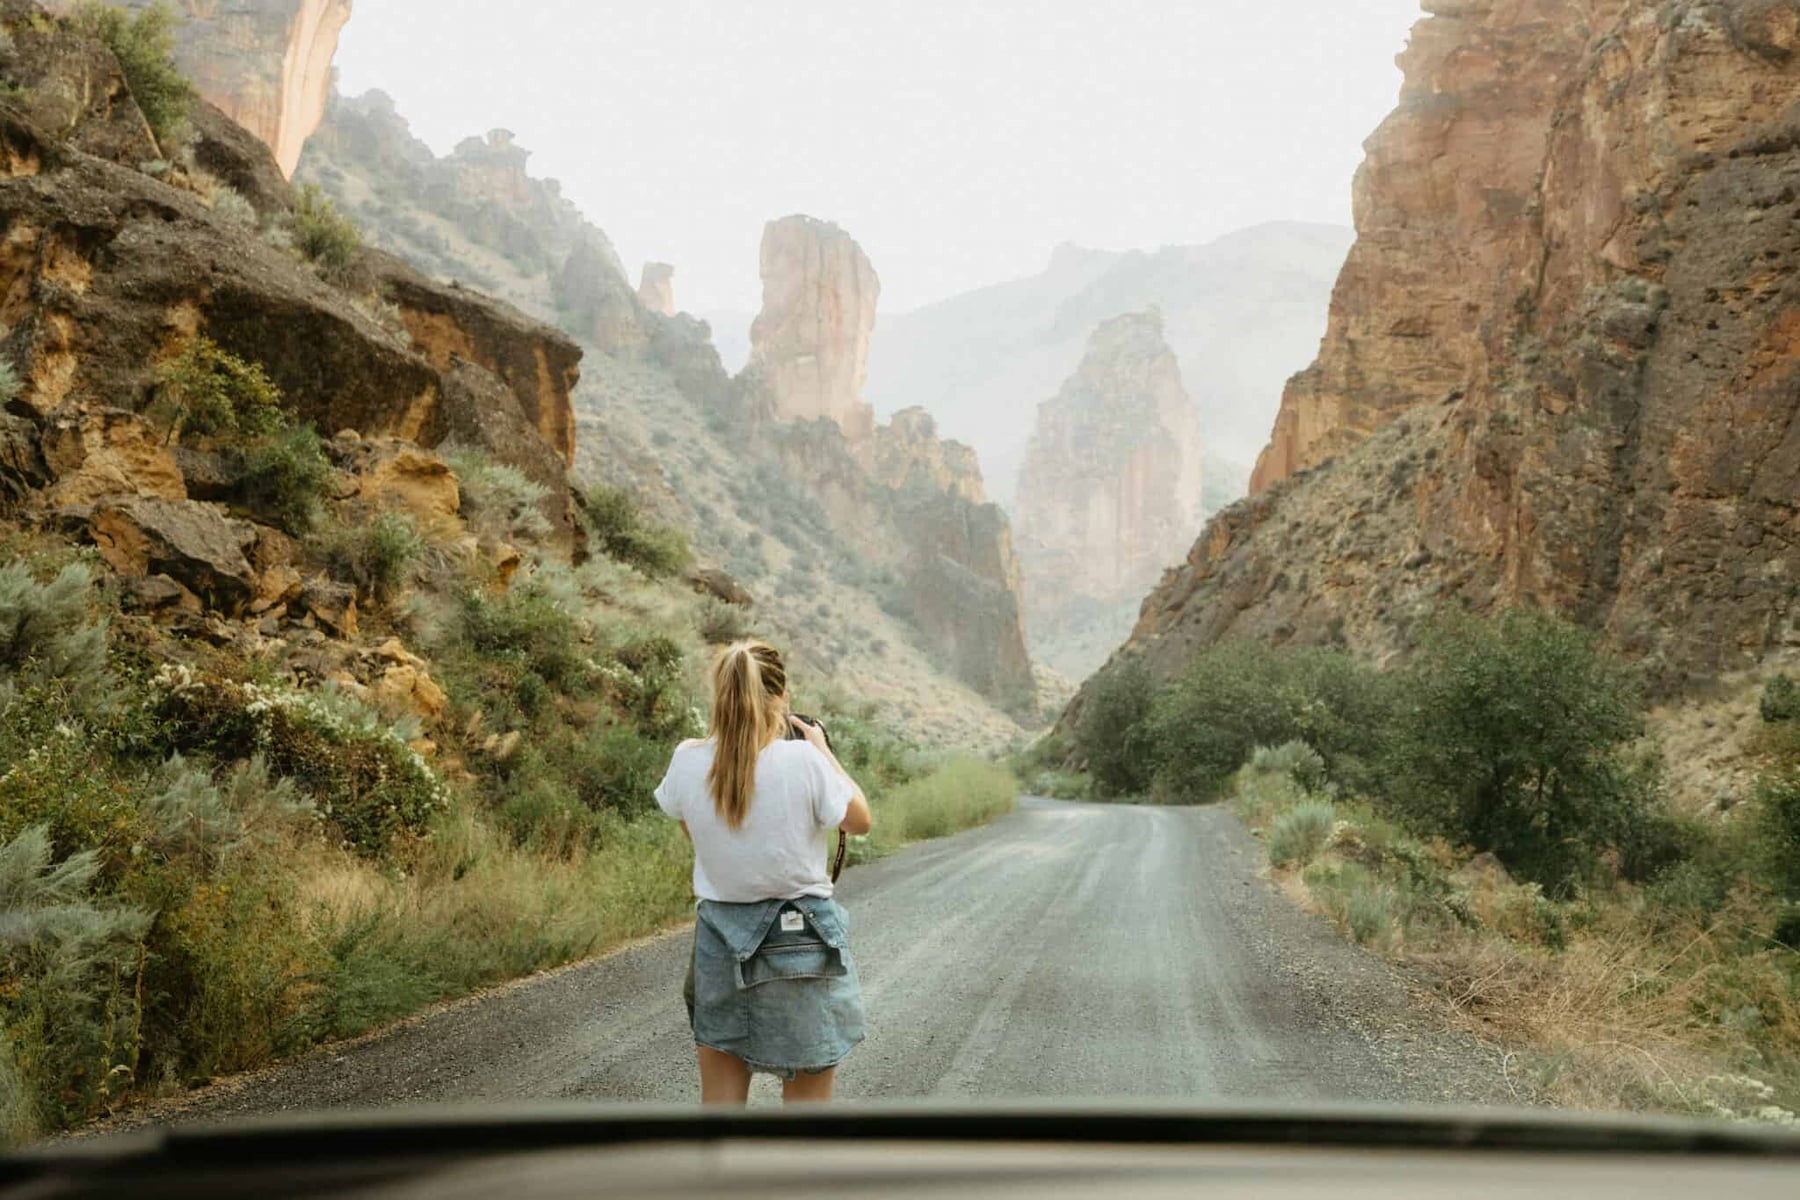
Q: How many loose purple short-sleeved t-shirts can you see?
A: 0